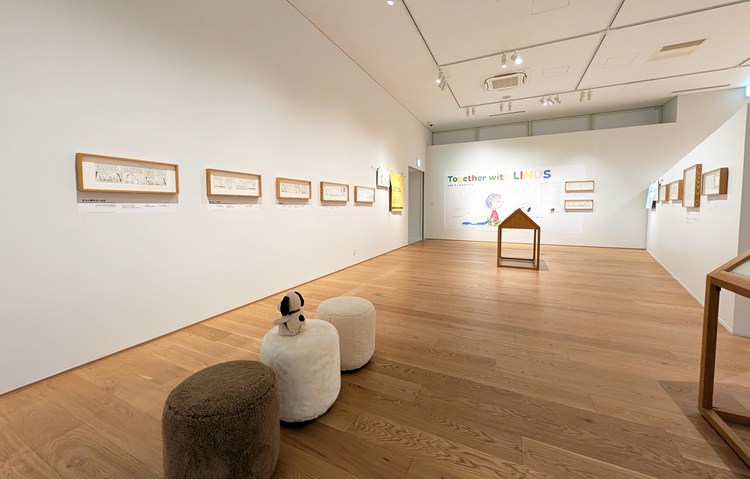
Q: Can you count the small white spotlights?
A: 15